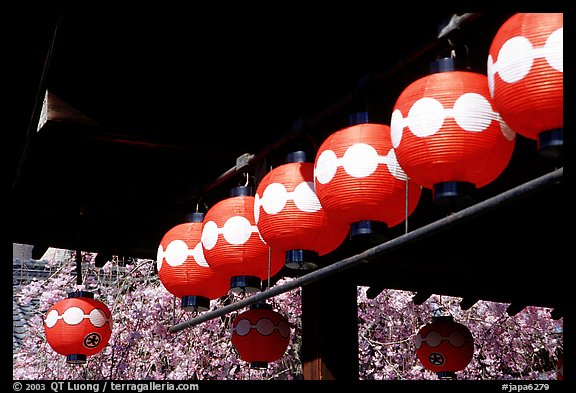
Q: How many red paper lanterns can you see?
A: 9